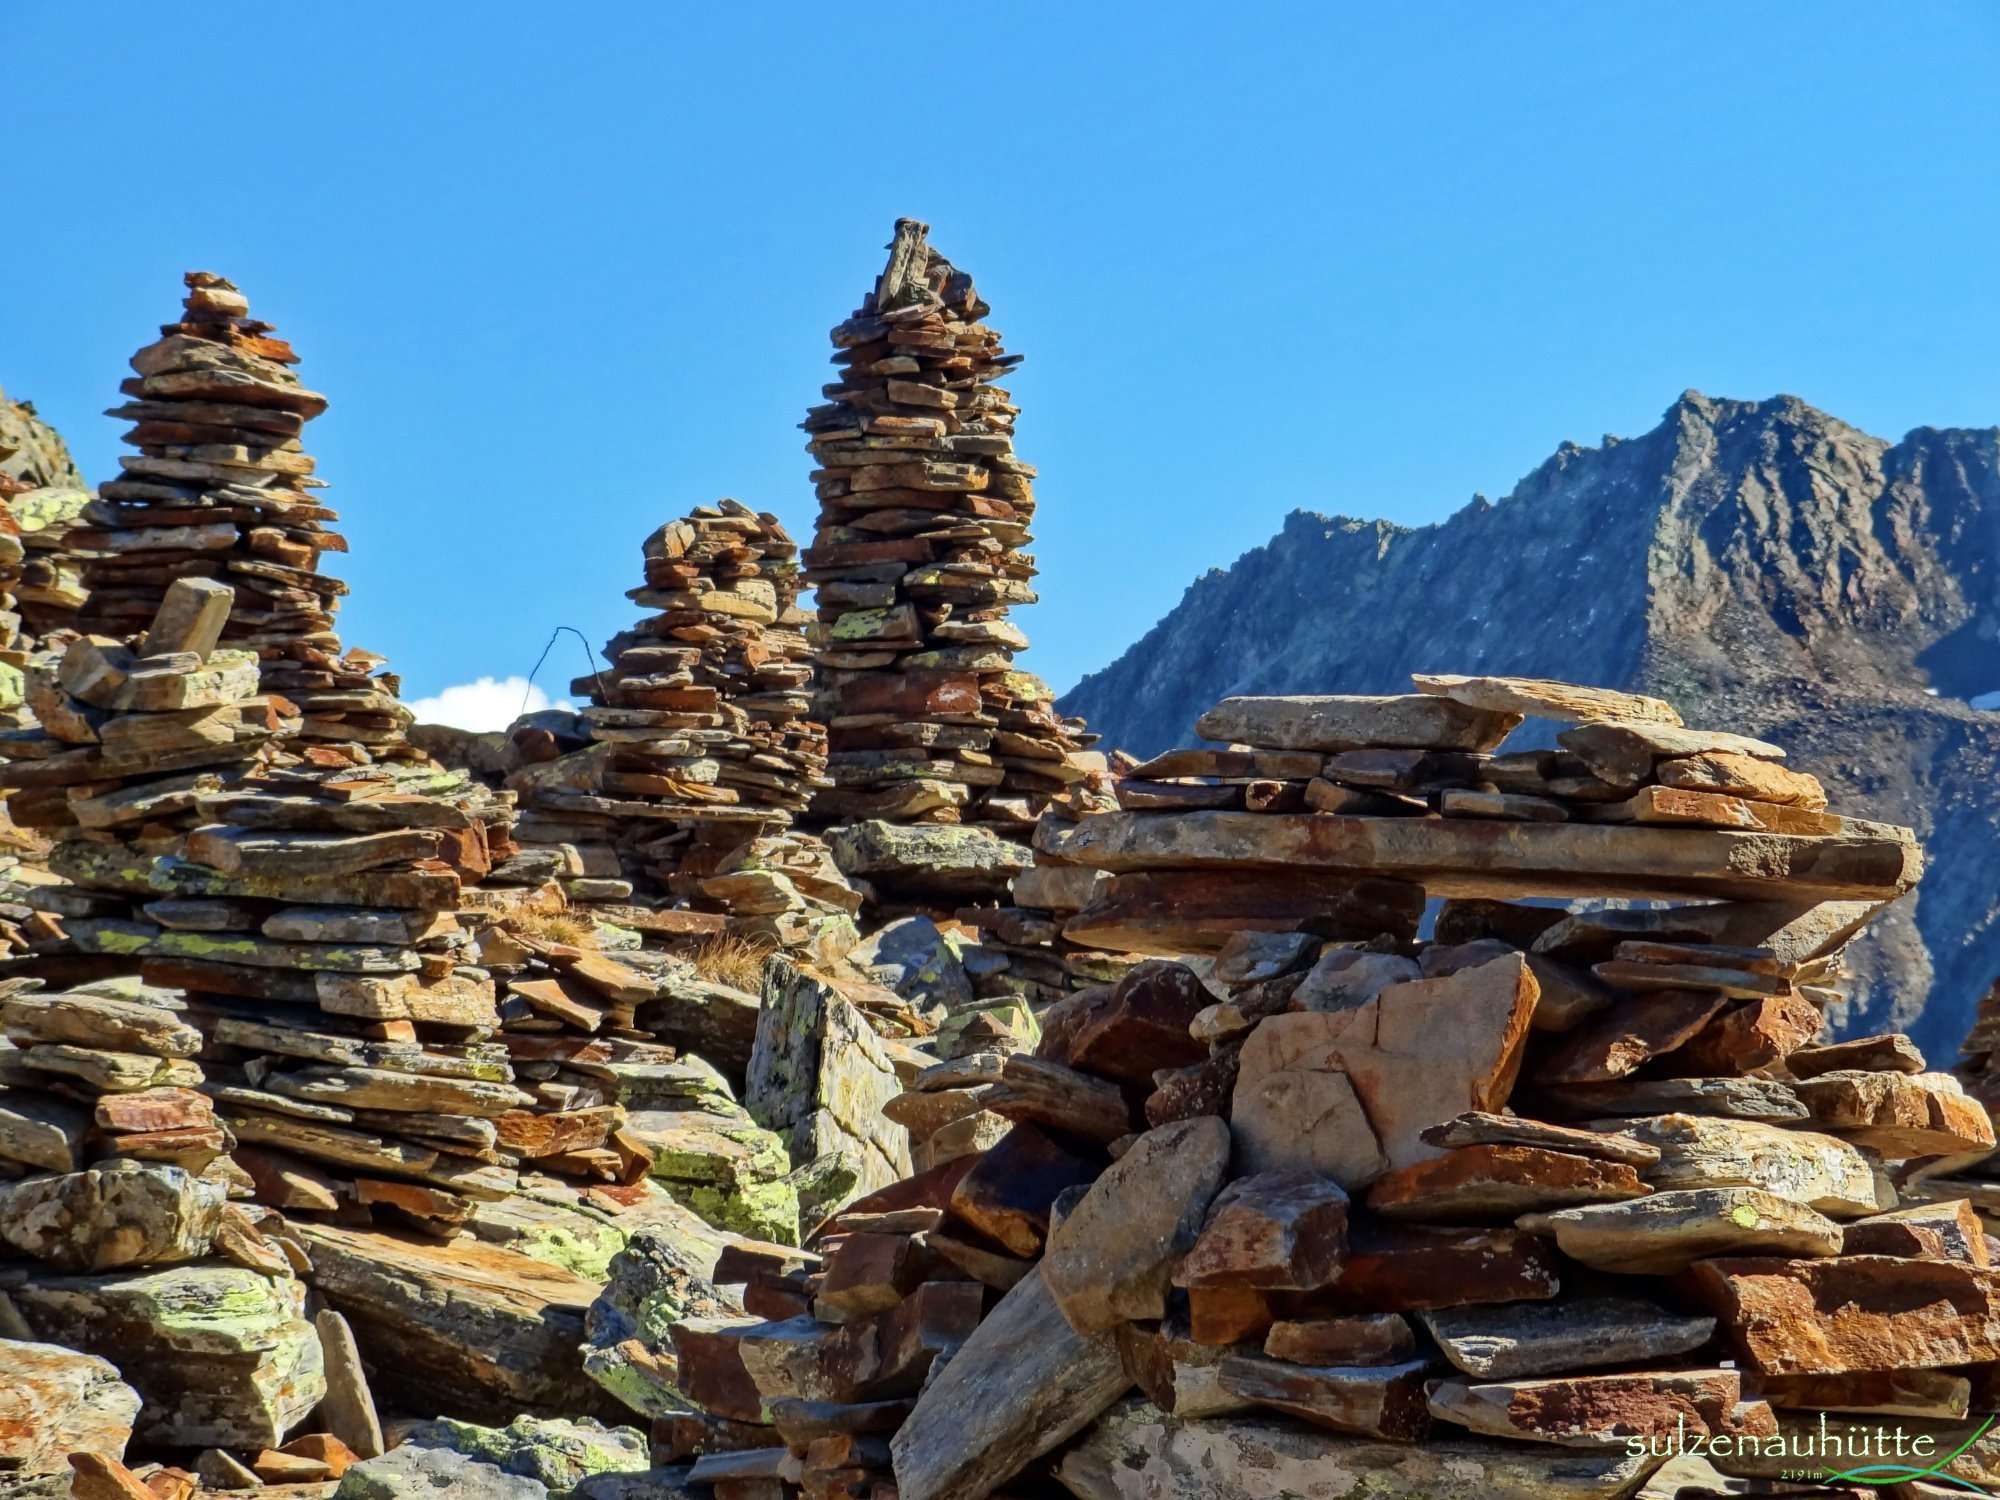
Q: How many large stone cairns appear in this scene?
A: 3